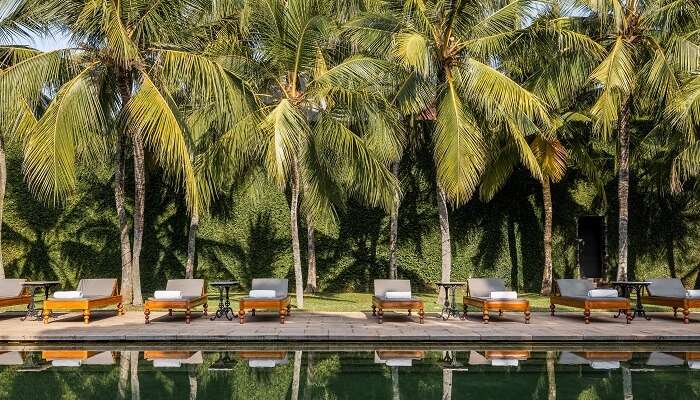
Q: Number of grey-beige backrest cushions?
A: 8